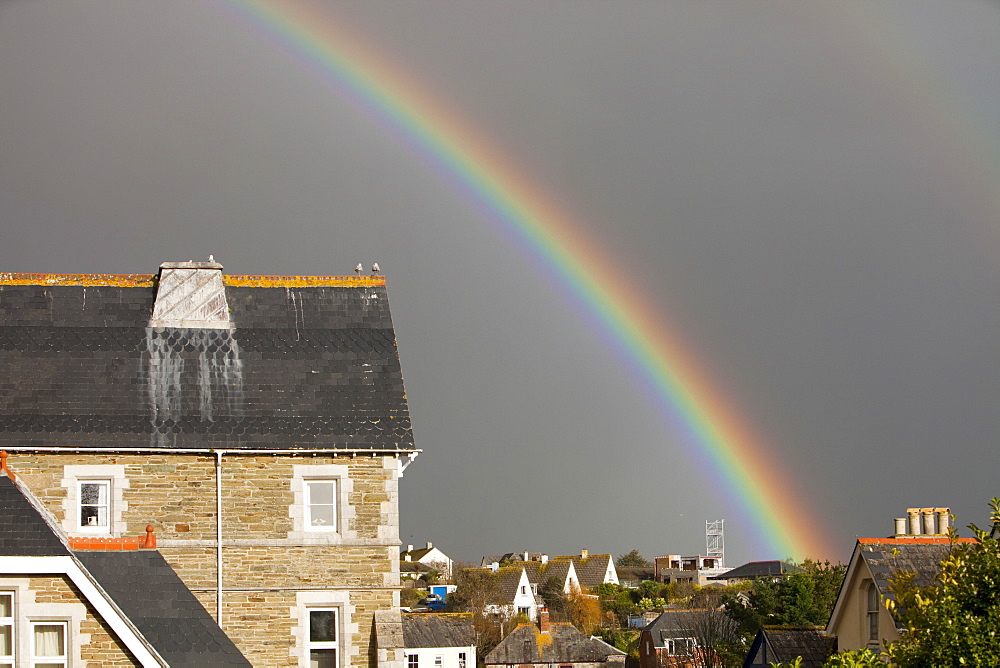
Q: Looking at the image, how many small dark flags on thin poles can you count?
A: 0